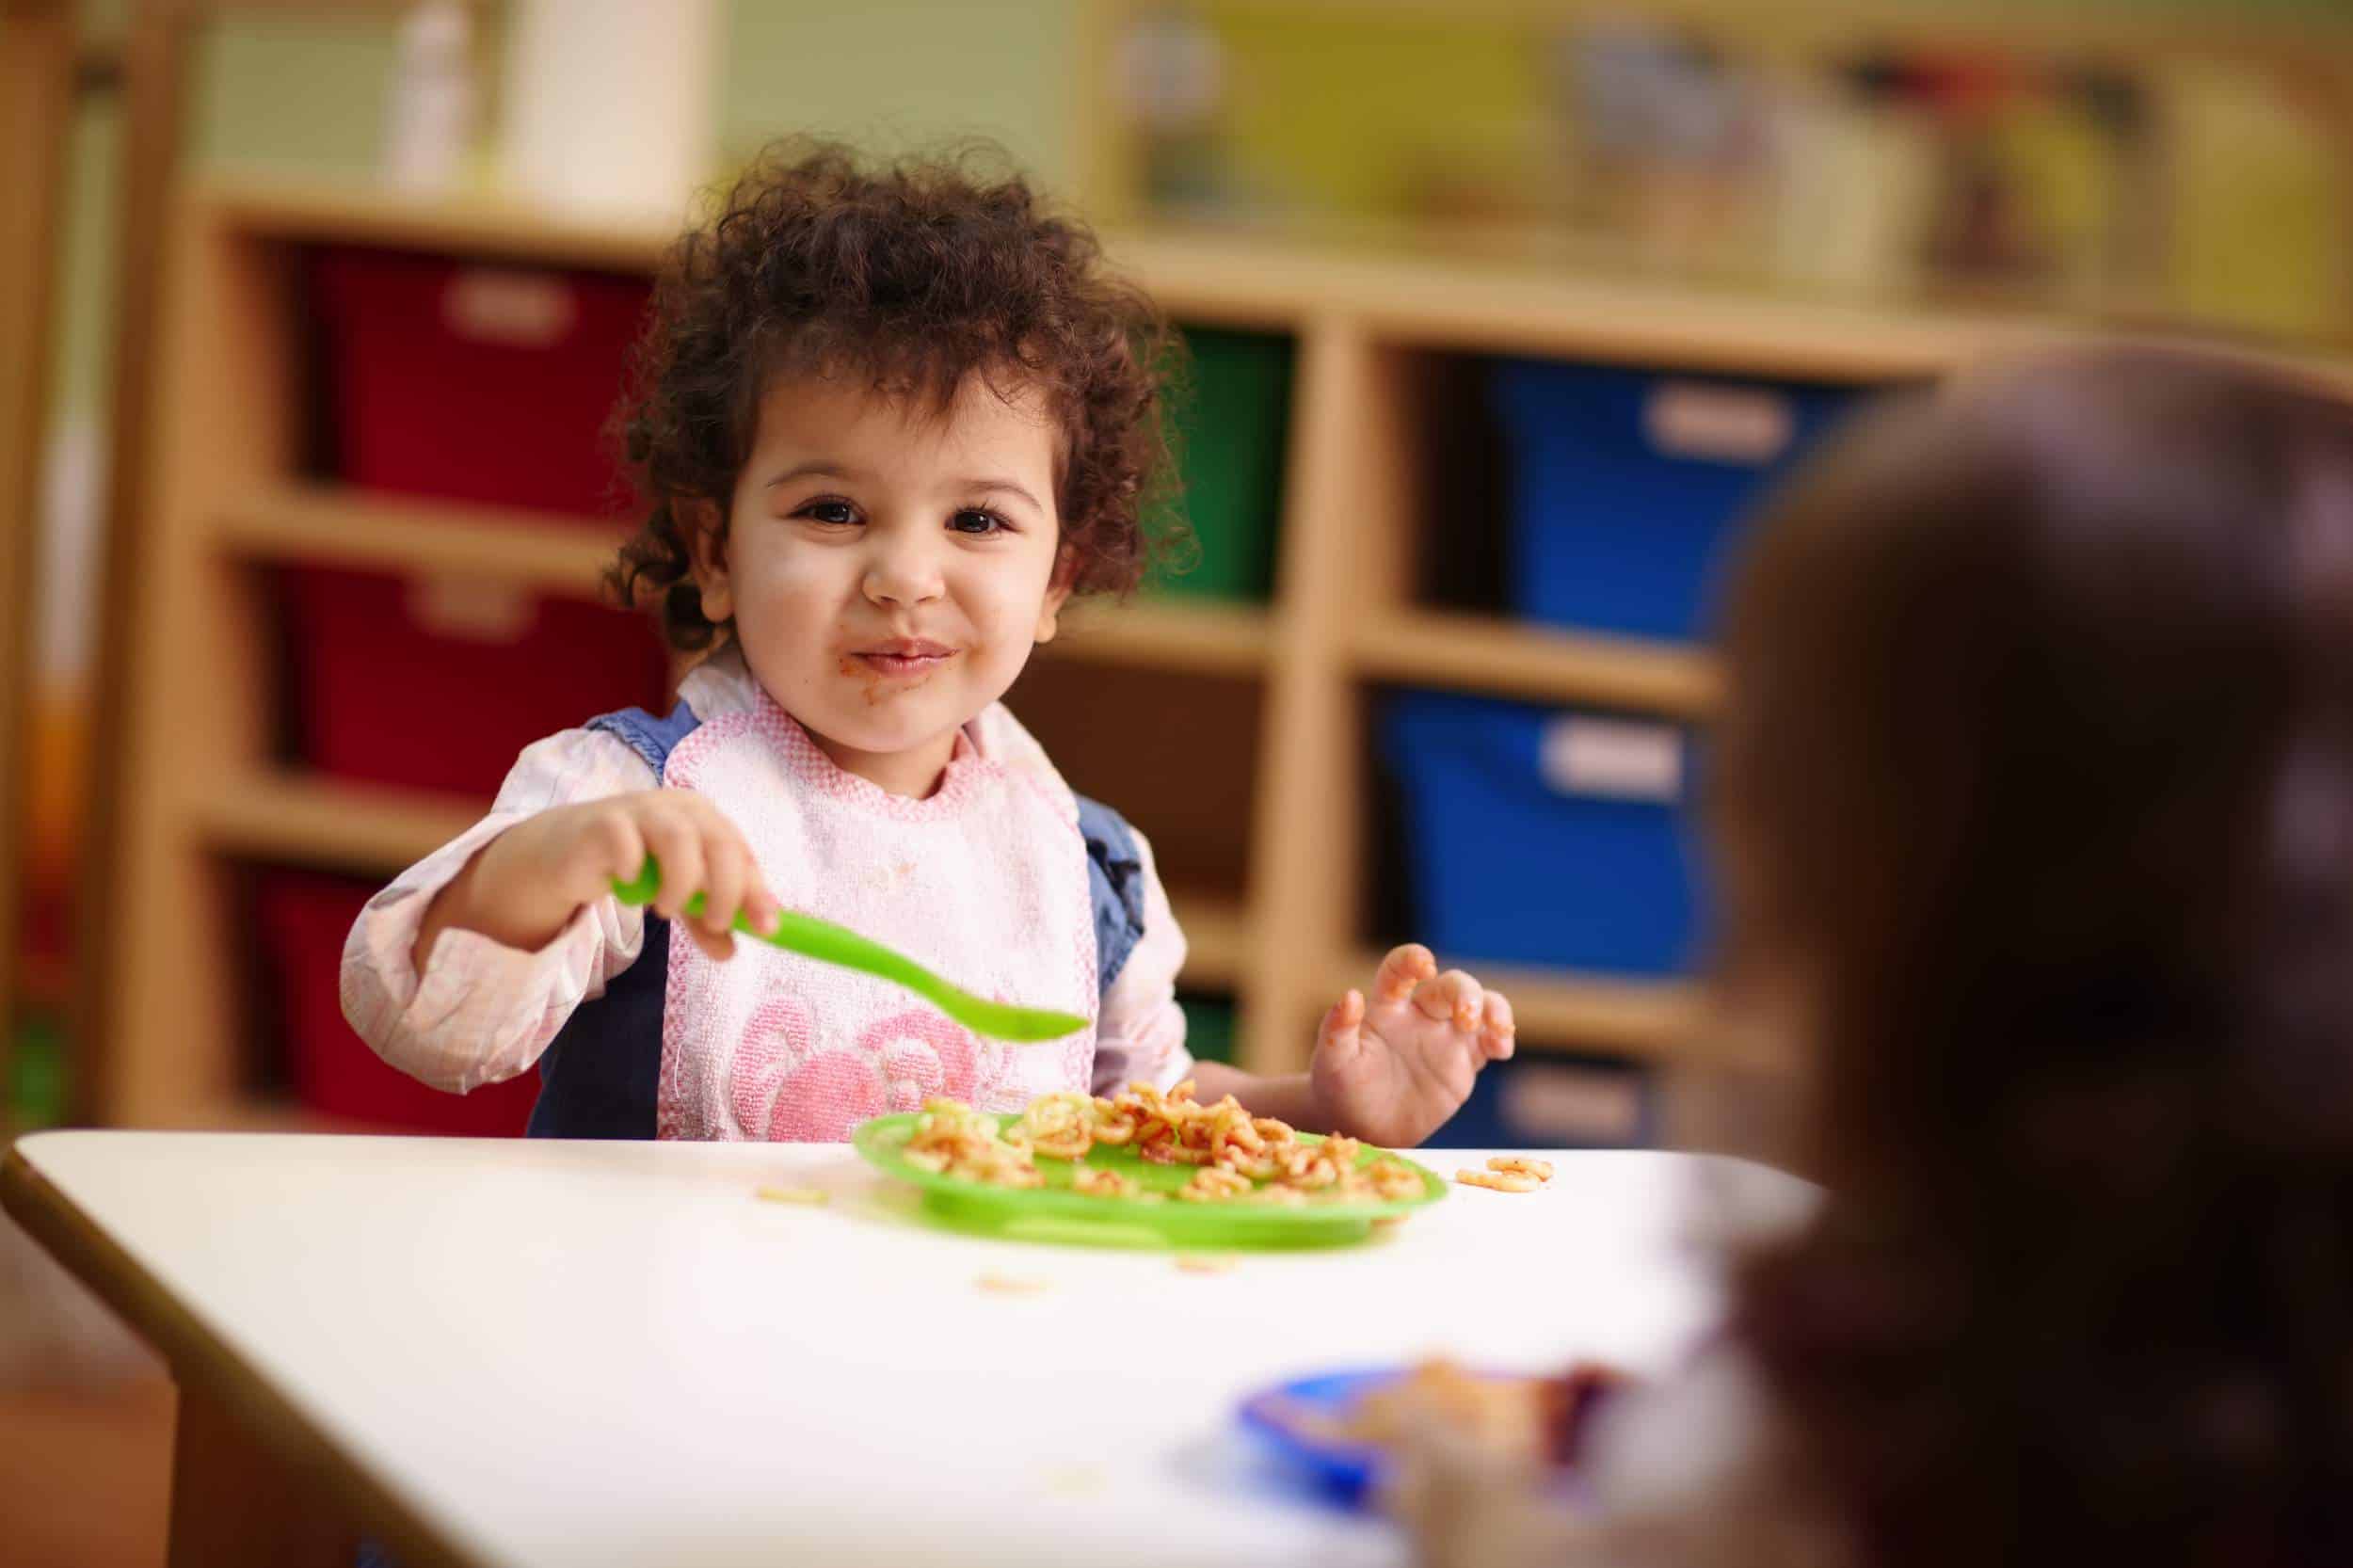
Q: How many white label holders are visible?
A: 5